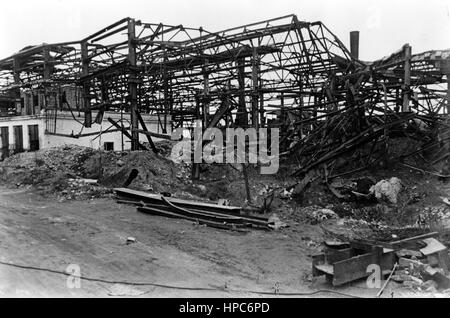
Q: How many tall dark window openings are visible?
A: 3